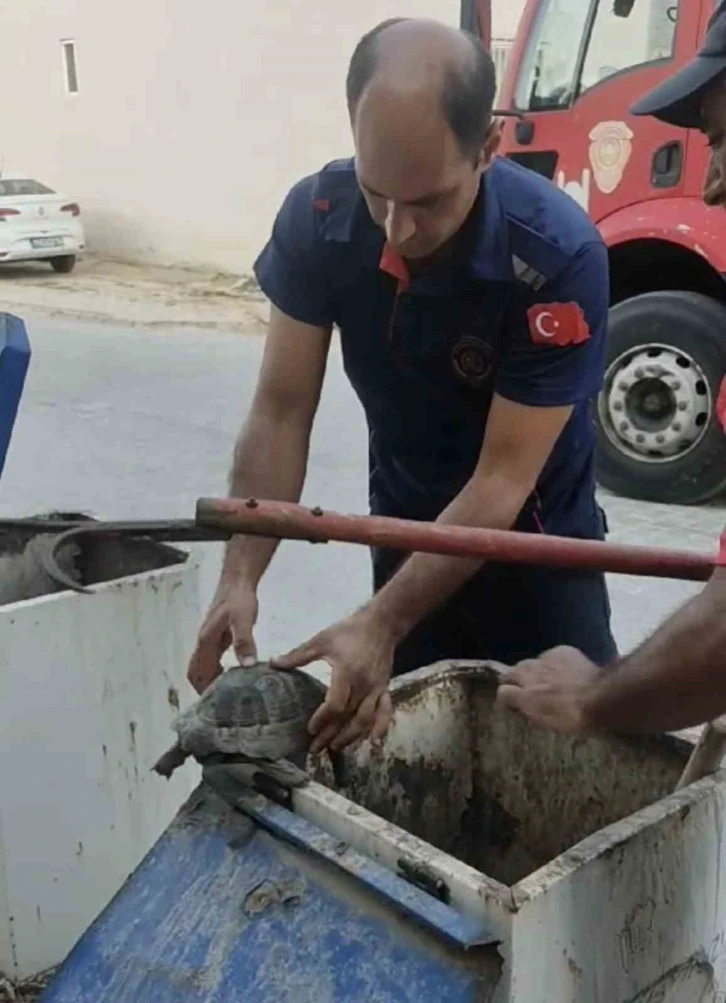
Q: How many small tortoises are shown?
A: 1